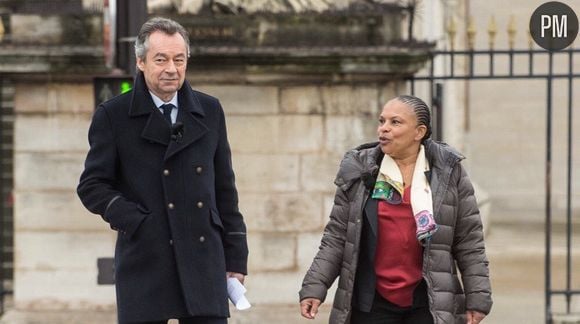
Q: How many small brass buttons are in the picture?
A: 6